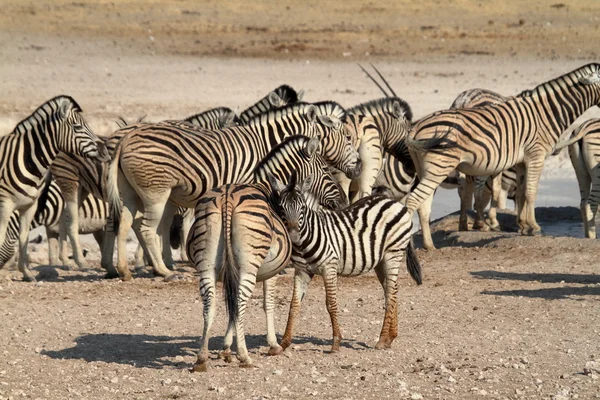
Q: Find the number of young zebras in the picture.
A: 1